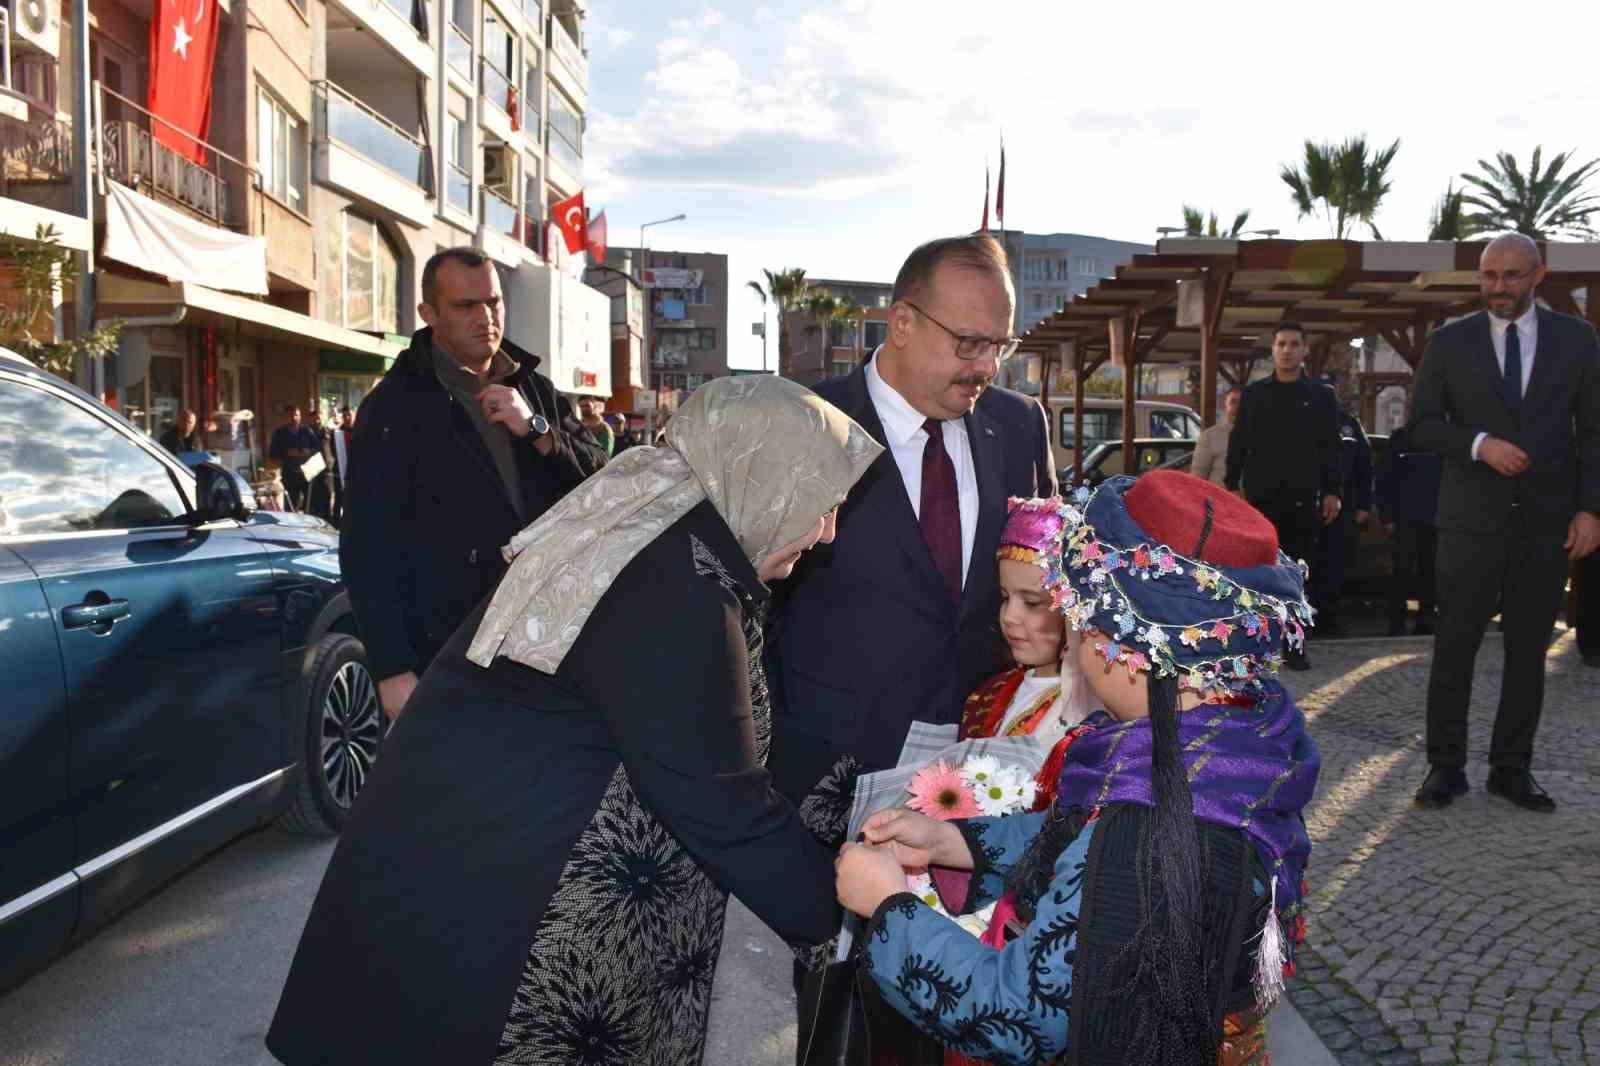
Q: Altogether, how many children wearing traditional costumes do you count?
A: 2